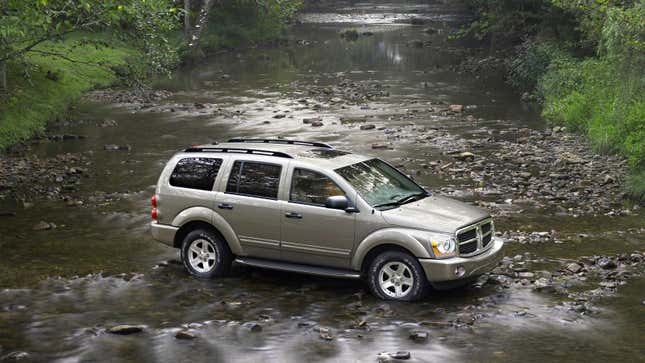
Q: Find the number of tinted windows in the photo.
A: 2